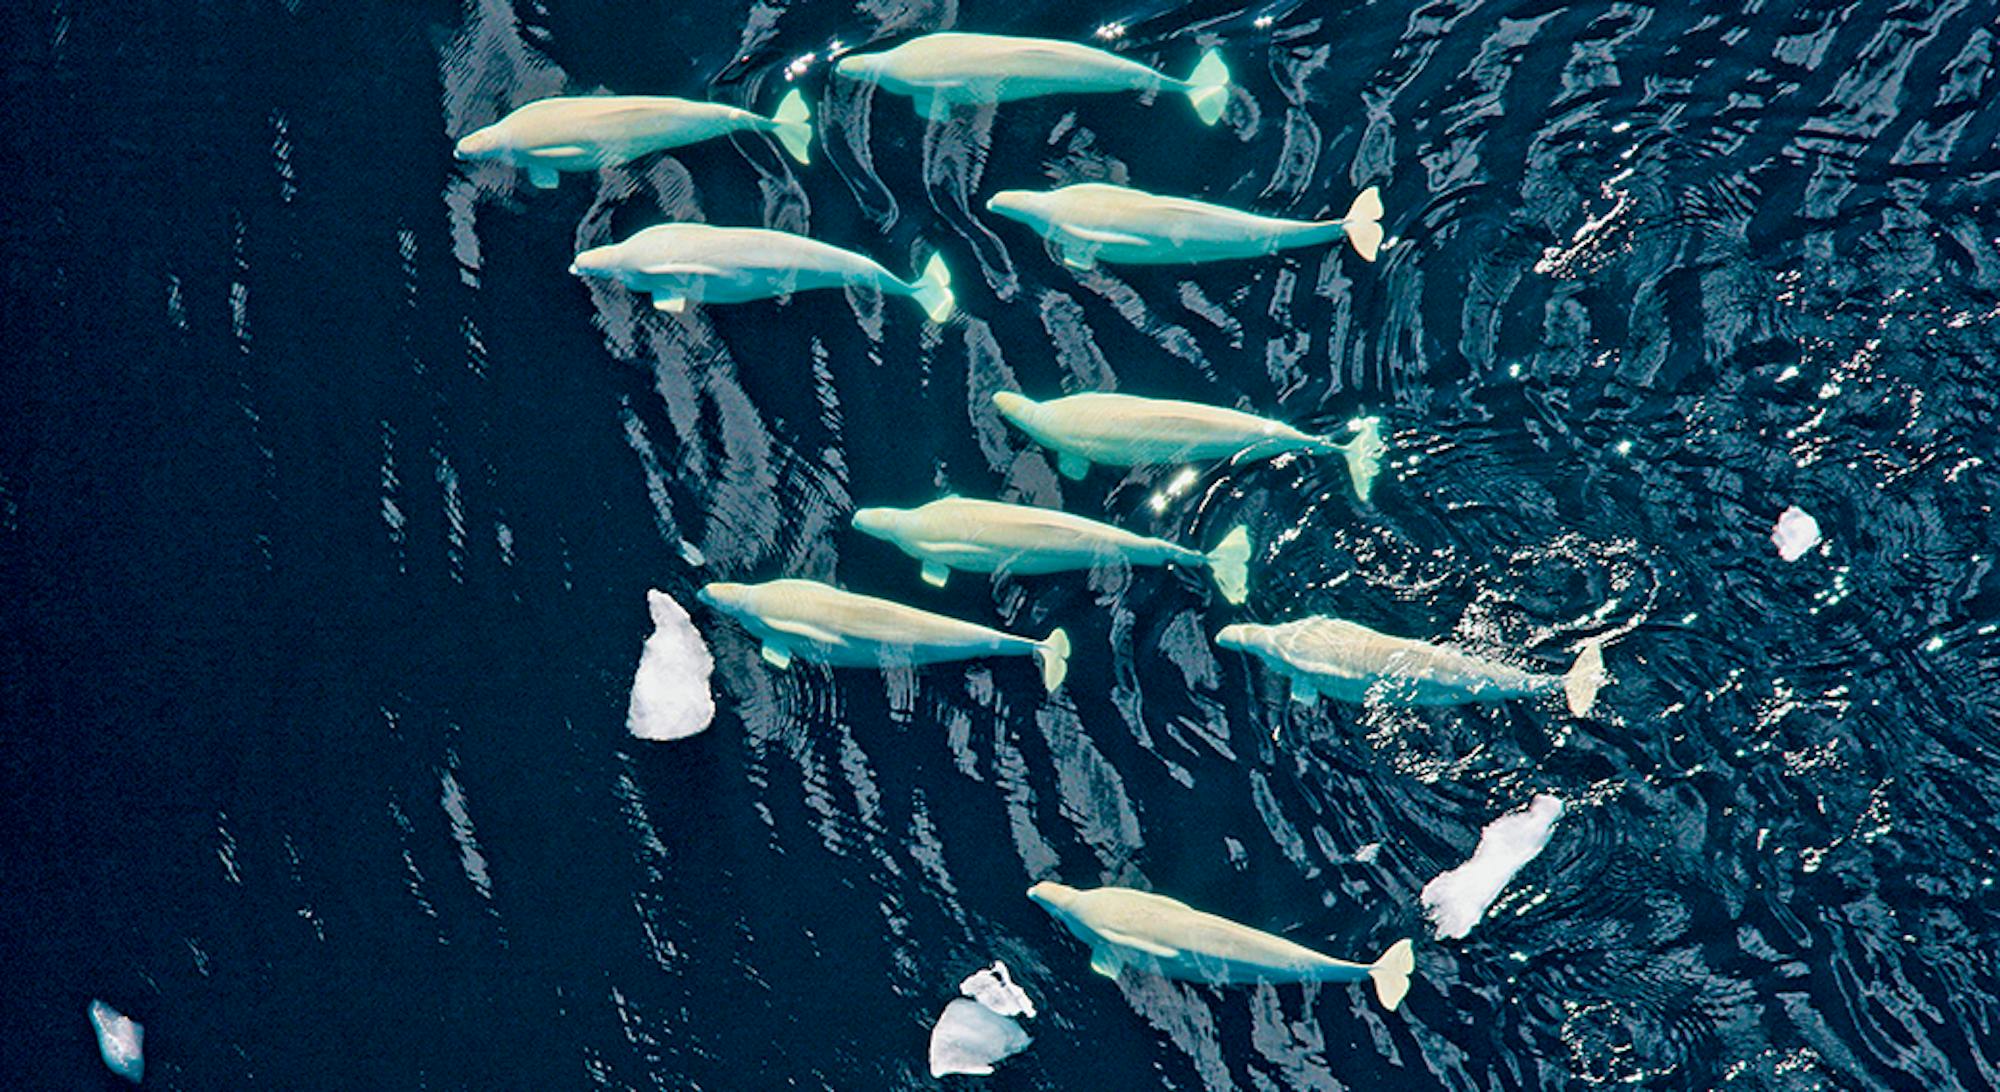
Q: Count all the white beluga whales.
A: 9